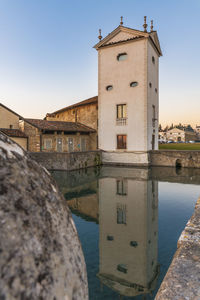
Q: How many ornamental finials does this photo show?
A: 4